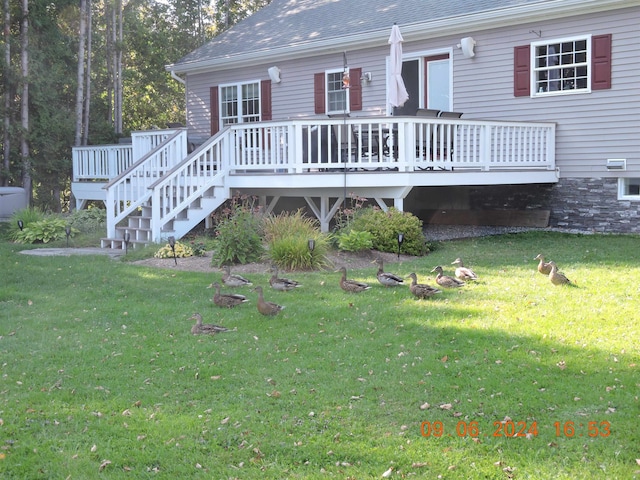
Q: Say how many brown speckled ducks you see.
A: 12